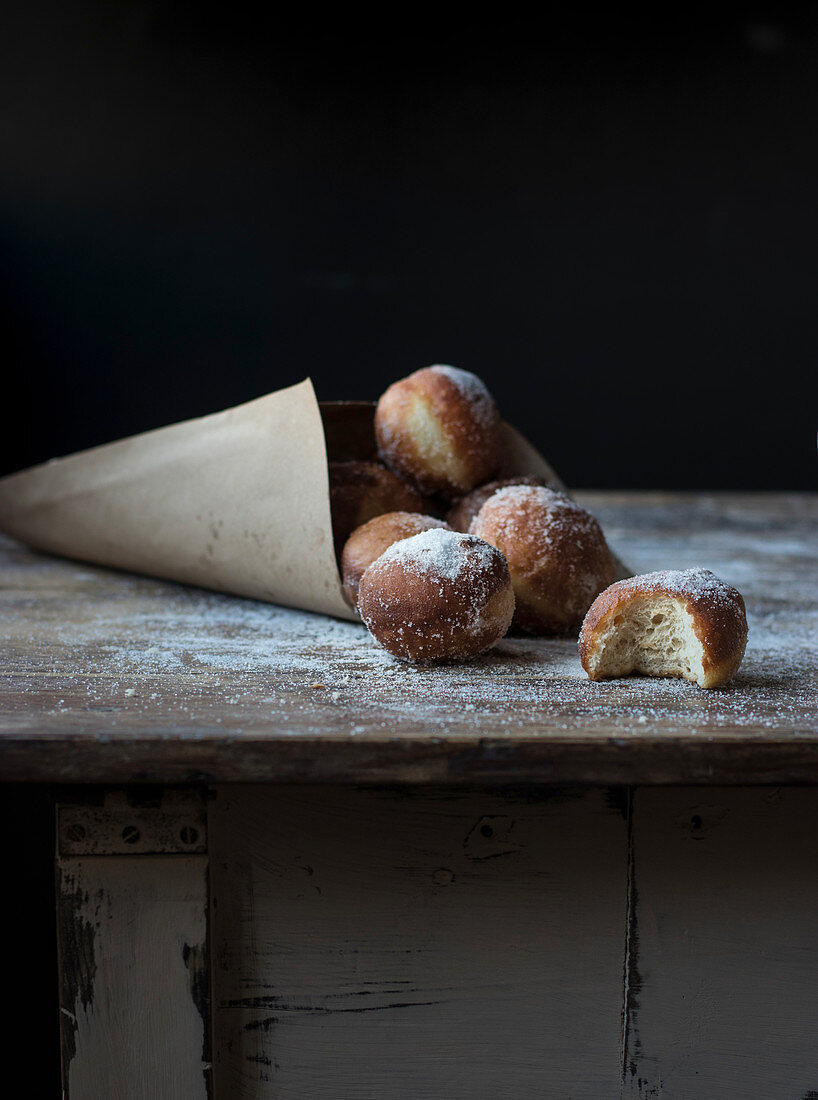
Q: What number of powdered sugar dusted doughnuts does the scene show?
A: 7